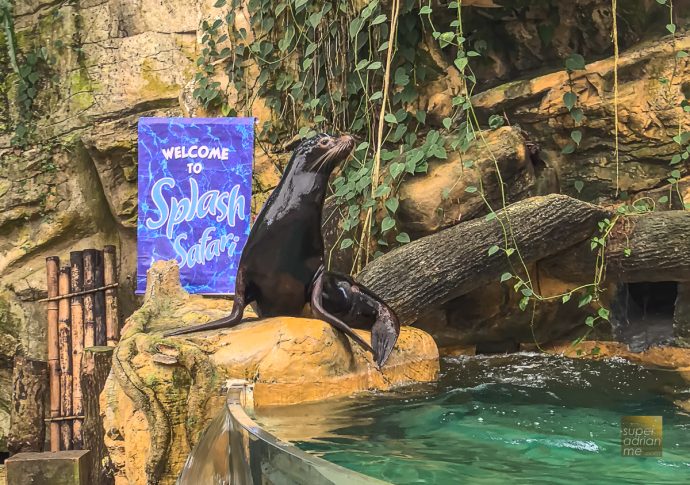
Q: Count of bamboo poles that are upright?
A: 6